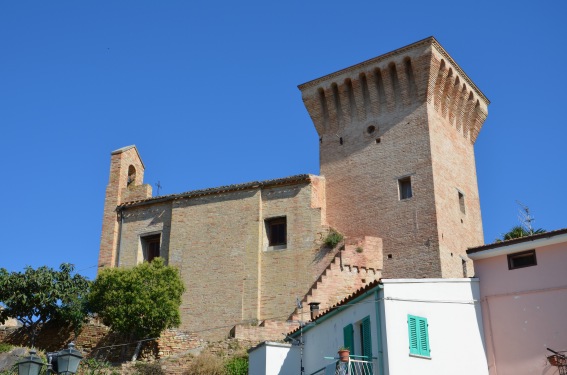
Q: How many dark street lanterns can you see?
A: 2